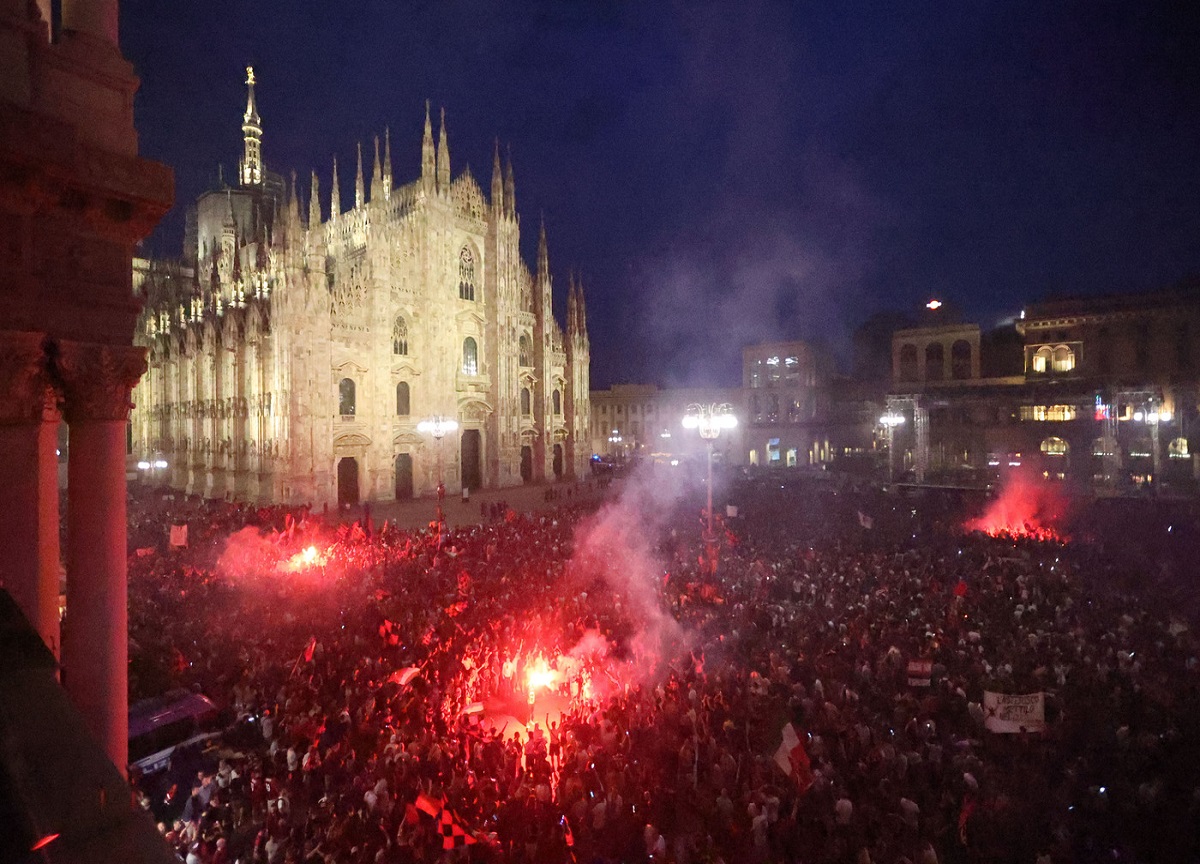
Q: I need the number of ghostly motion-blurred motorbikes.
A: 0